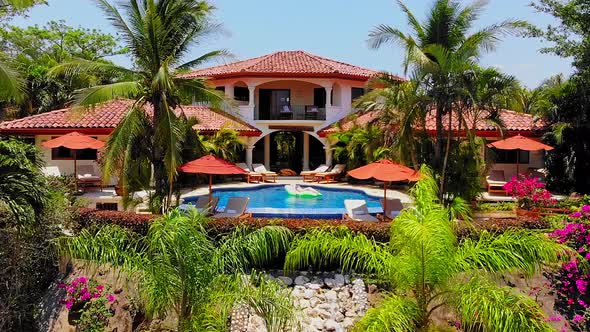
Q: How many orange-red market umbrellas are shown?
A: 4